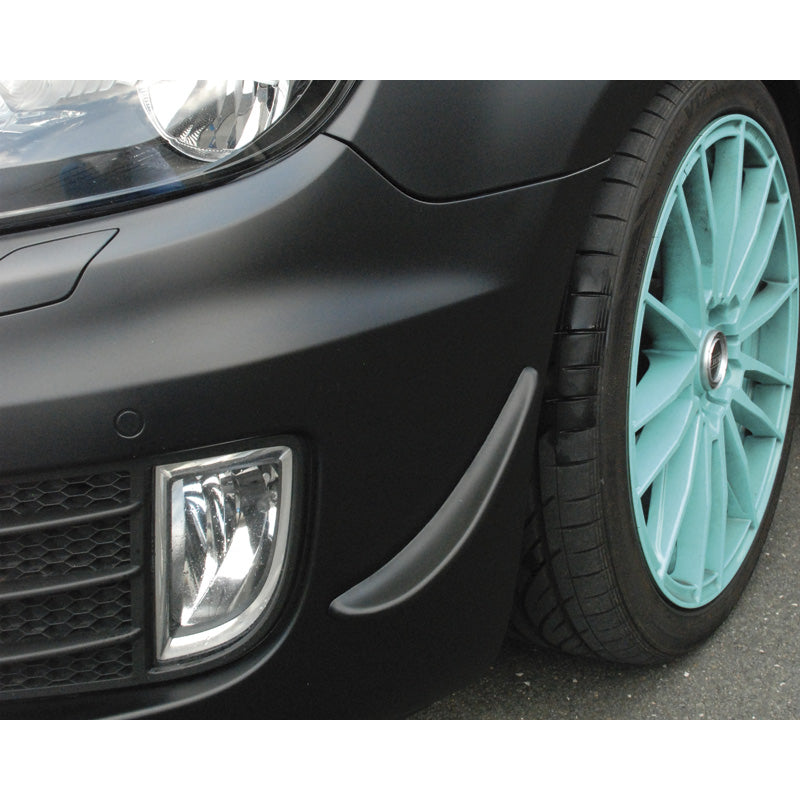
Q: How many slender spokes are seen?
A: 15